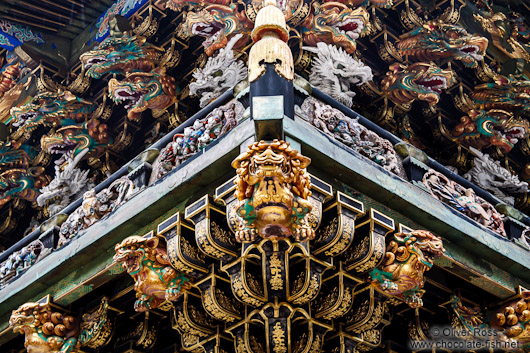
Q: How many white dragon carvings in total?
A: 4